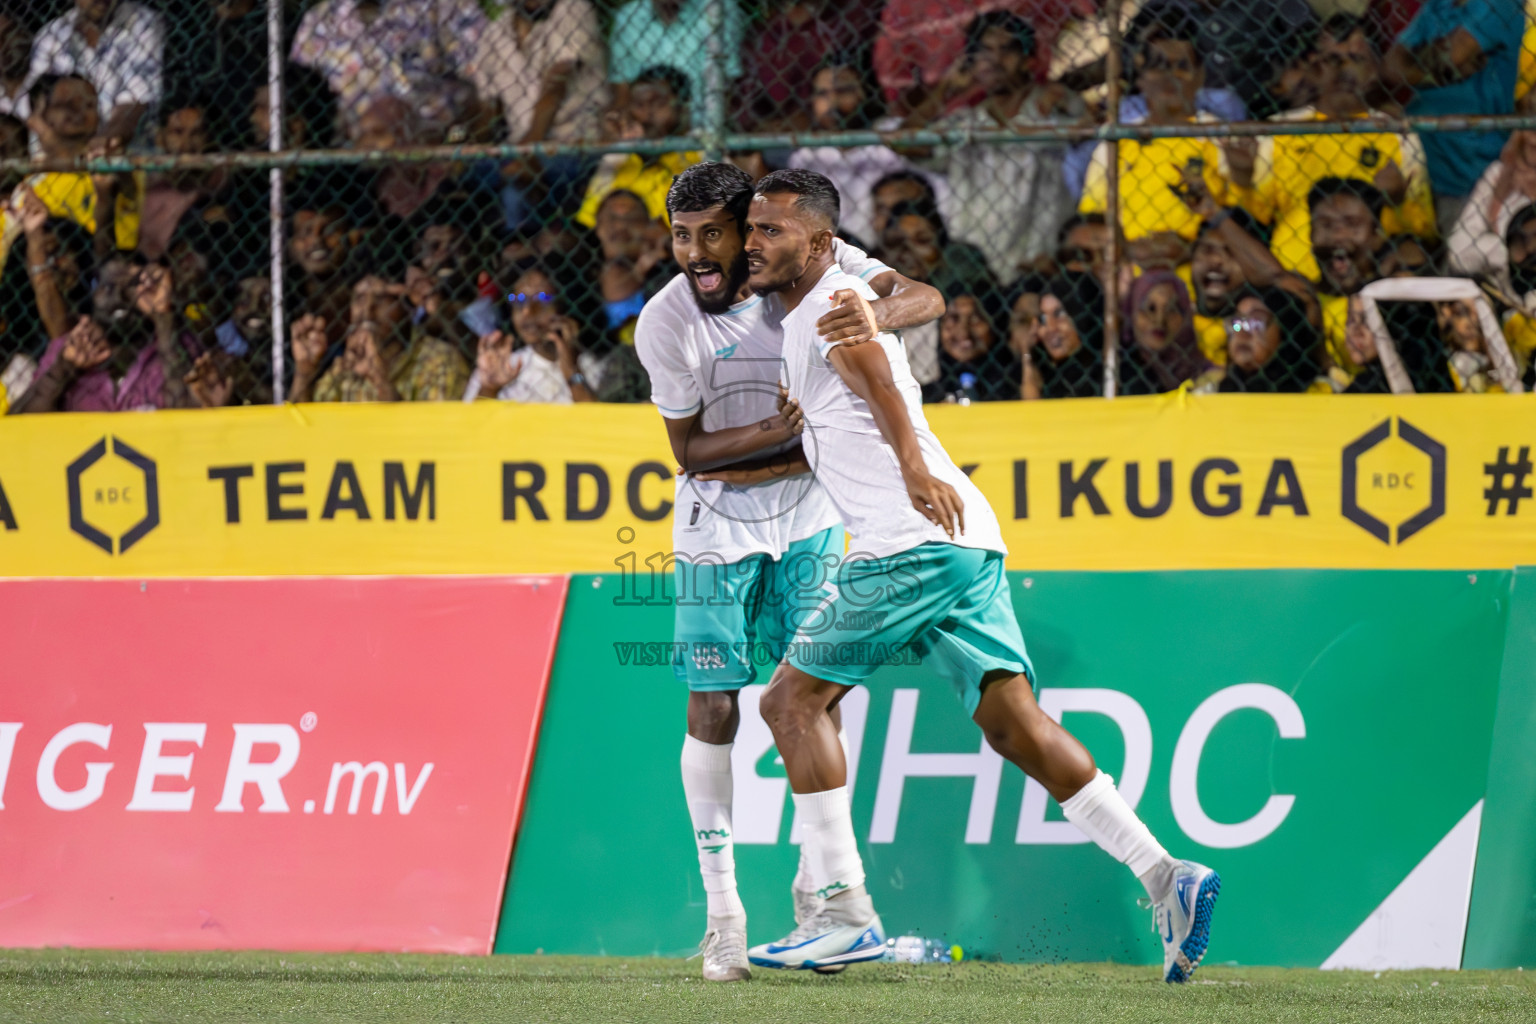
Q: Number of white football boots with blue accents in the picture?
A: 2